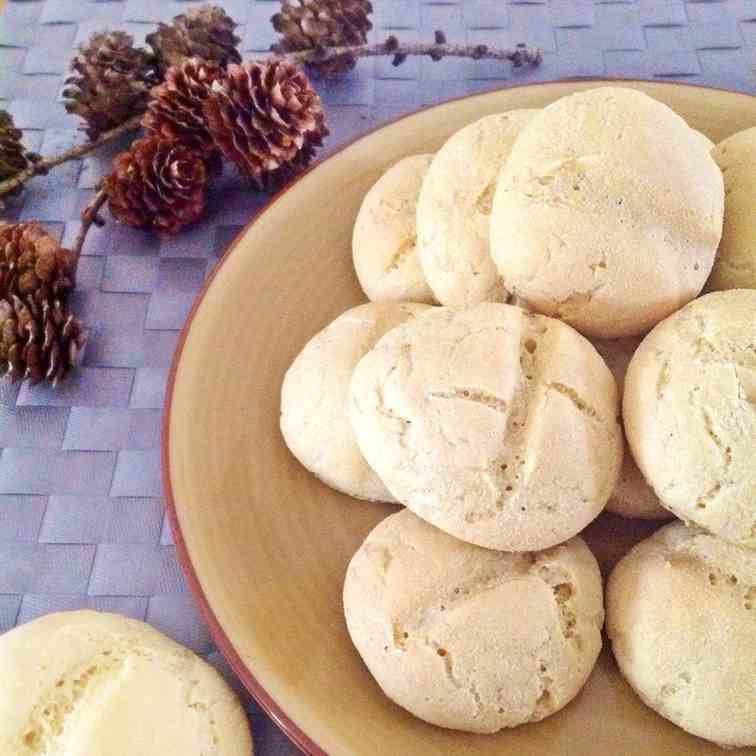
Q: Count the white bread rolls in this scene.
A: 11